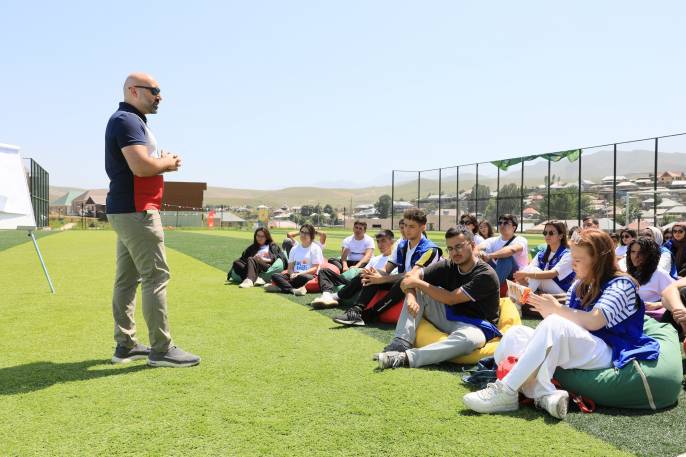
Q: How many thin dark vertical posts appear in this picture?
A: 11